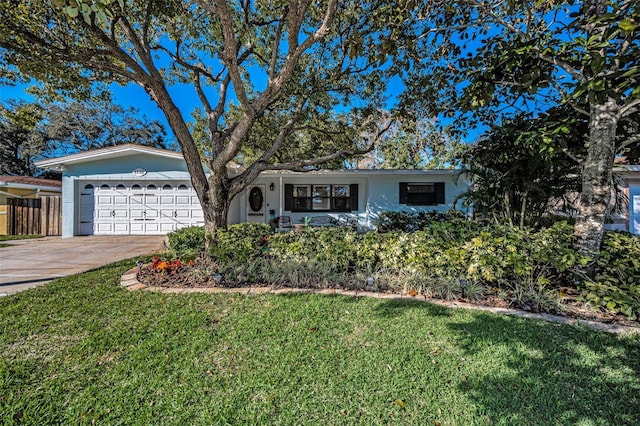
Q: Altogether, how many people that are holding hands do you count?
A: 0